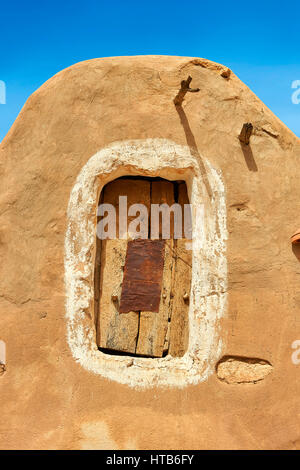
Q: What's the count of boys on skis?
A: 0